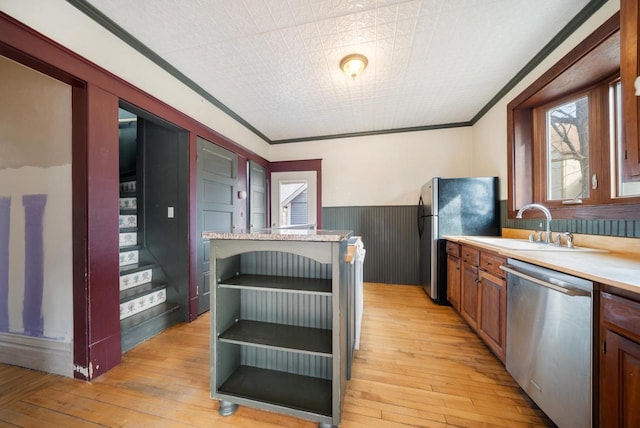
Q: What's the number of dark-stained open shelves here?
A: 3